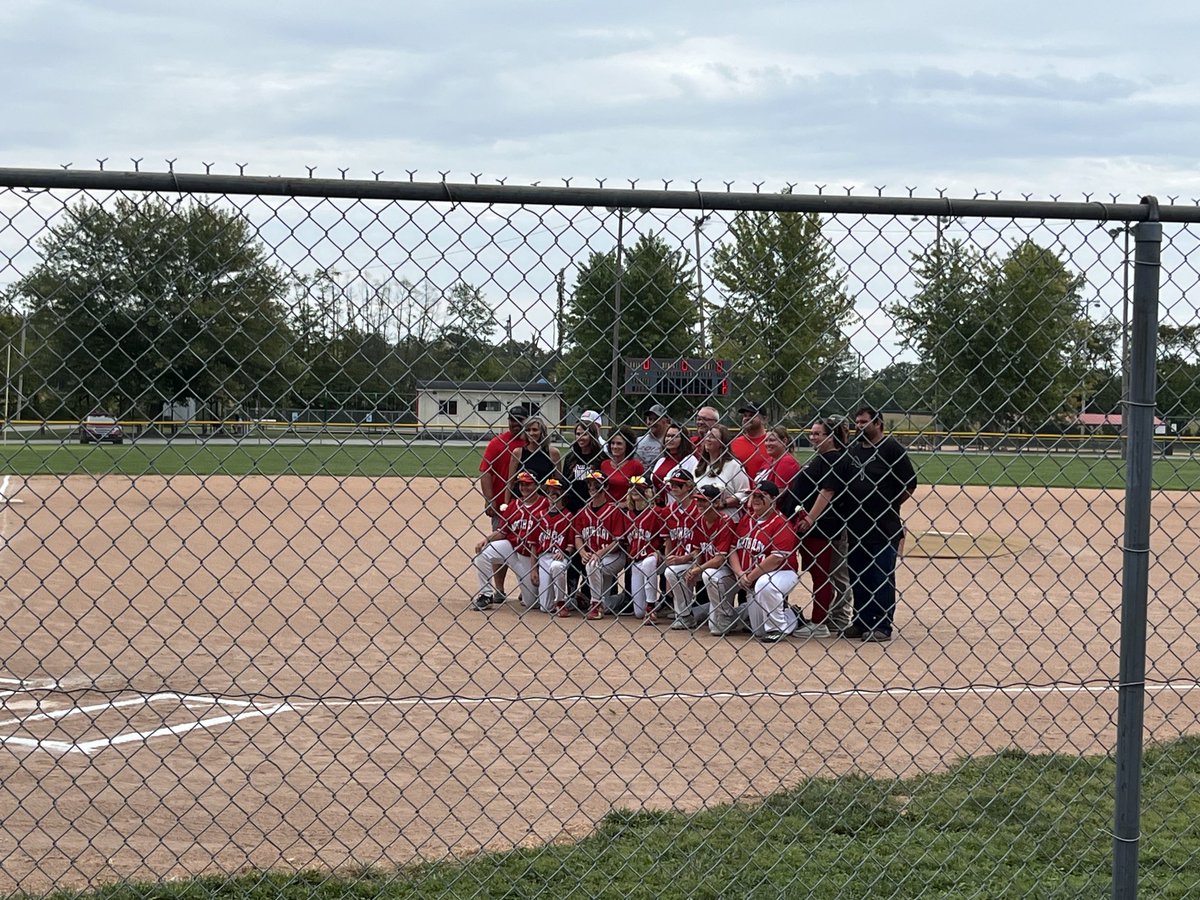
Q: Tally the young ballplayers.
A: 7